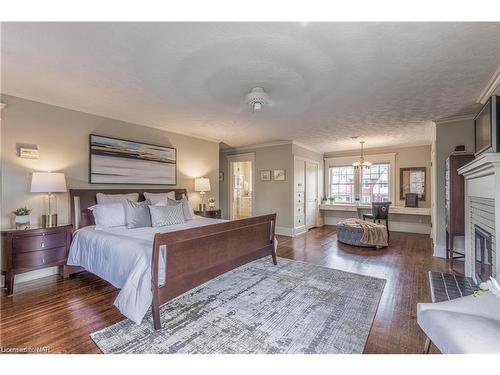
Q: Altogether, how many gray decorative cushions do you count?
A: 3